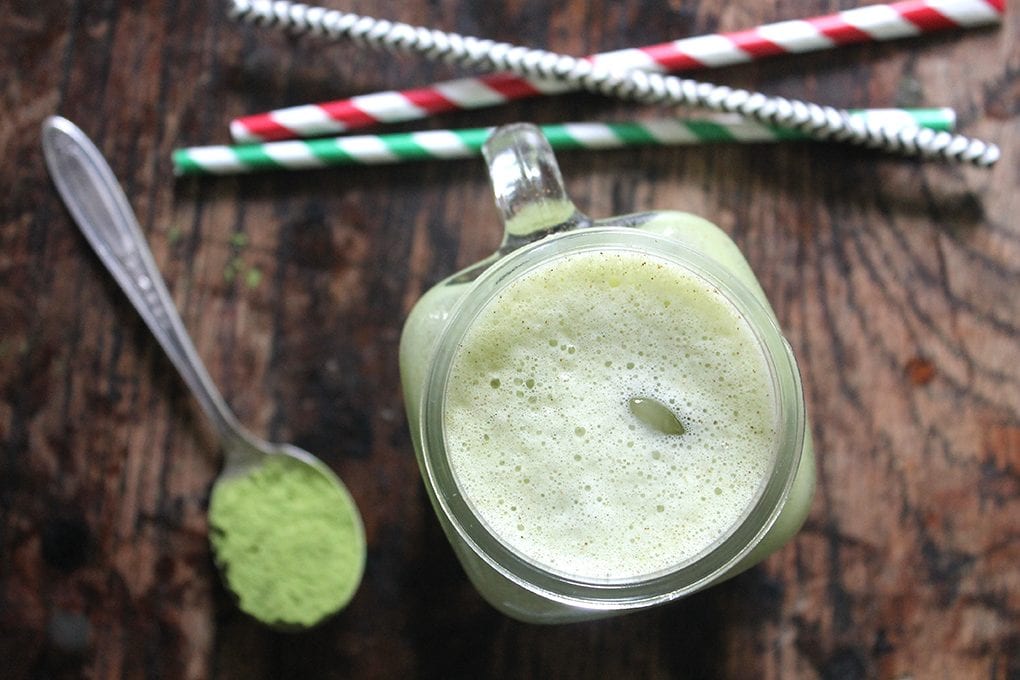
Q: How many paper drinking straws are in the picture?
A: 3